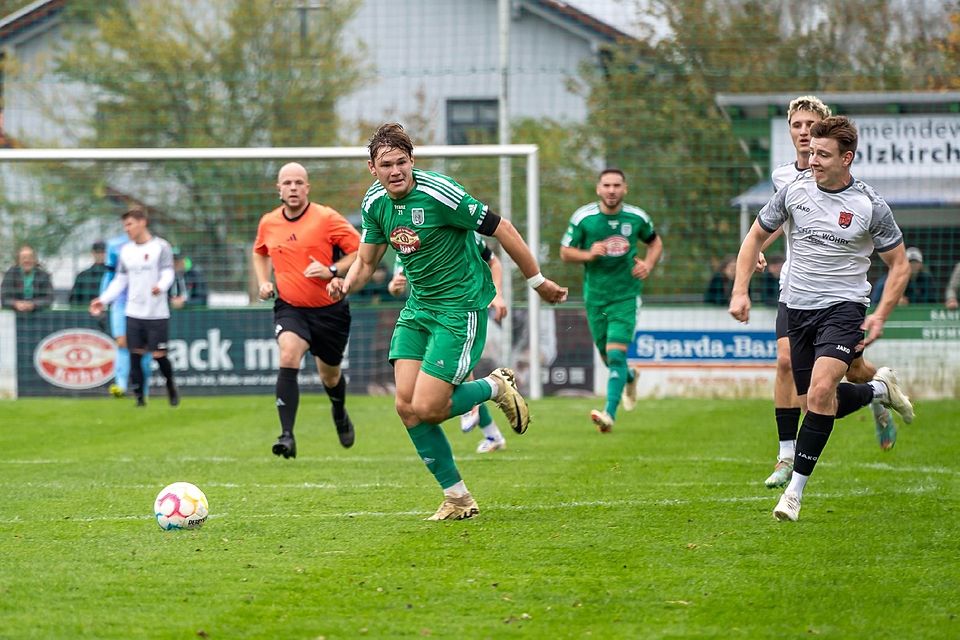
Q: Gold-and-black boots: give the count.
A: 2